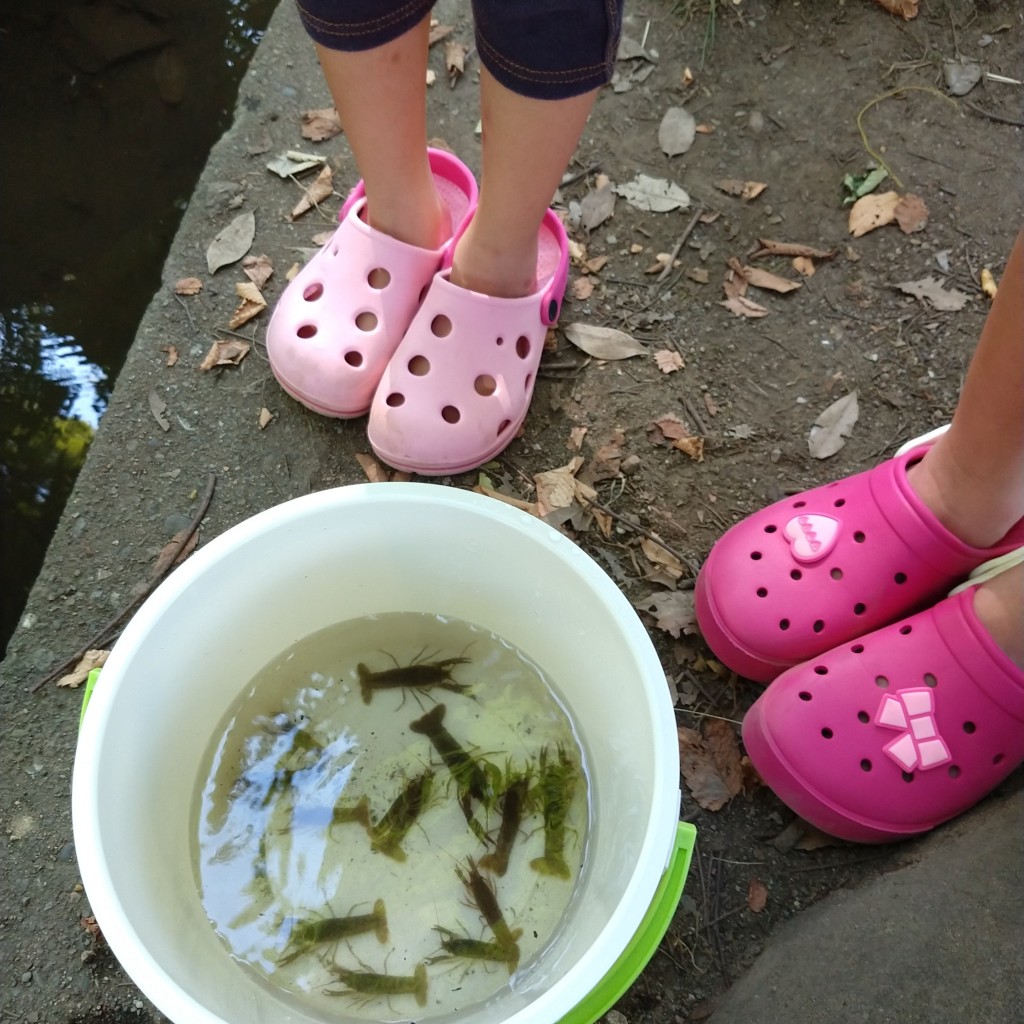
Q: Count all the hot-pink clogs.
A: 2